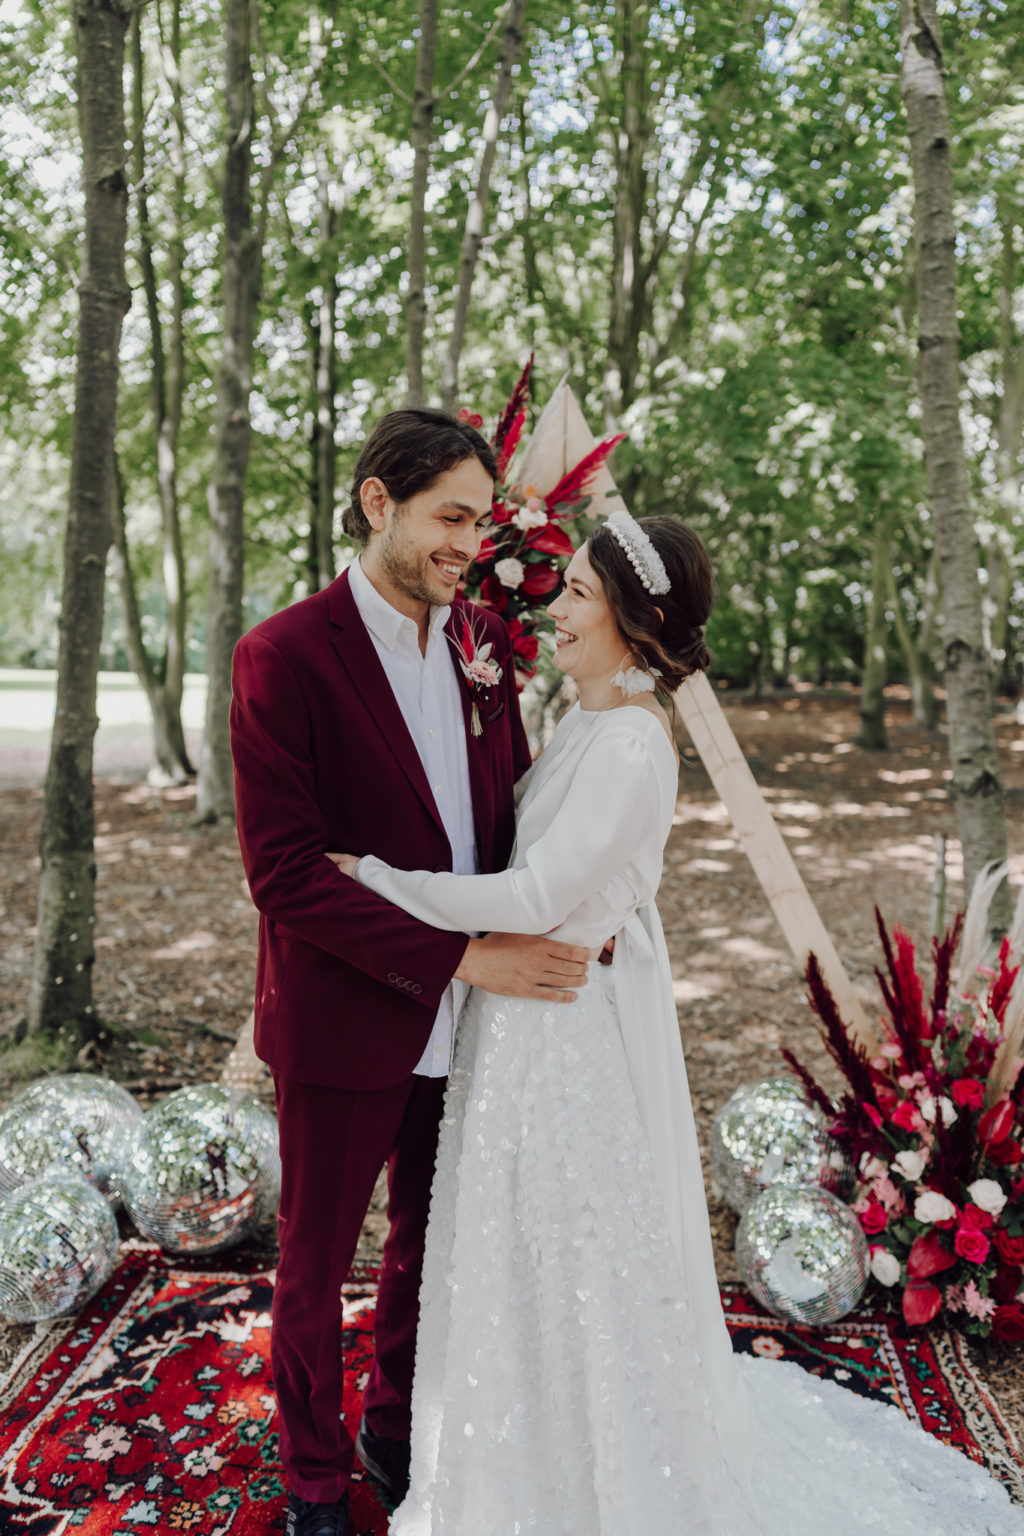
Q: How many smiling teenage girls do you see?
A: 0